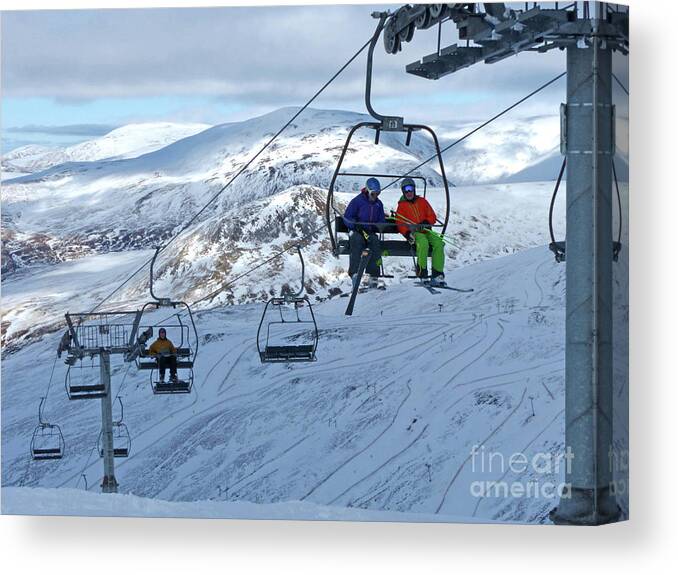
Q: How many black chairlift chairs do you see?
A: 8